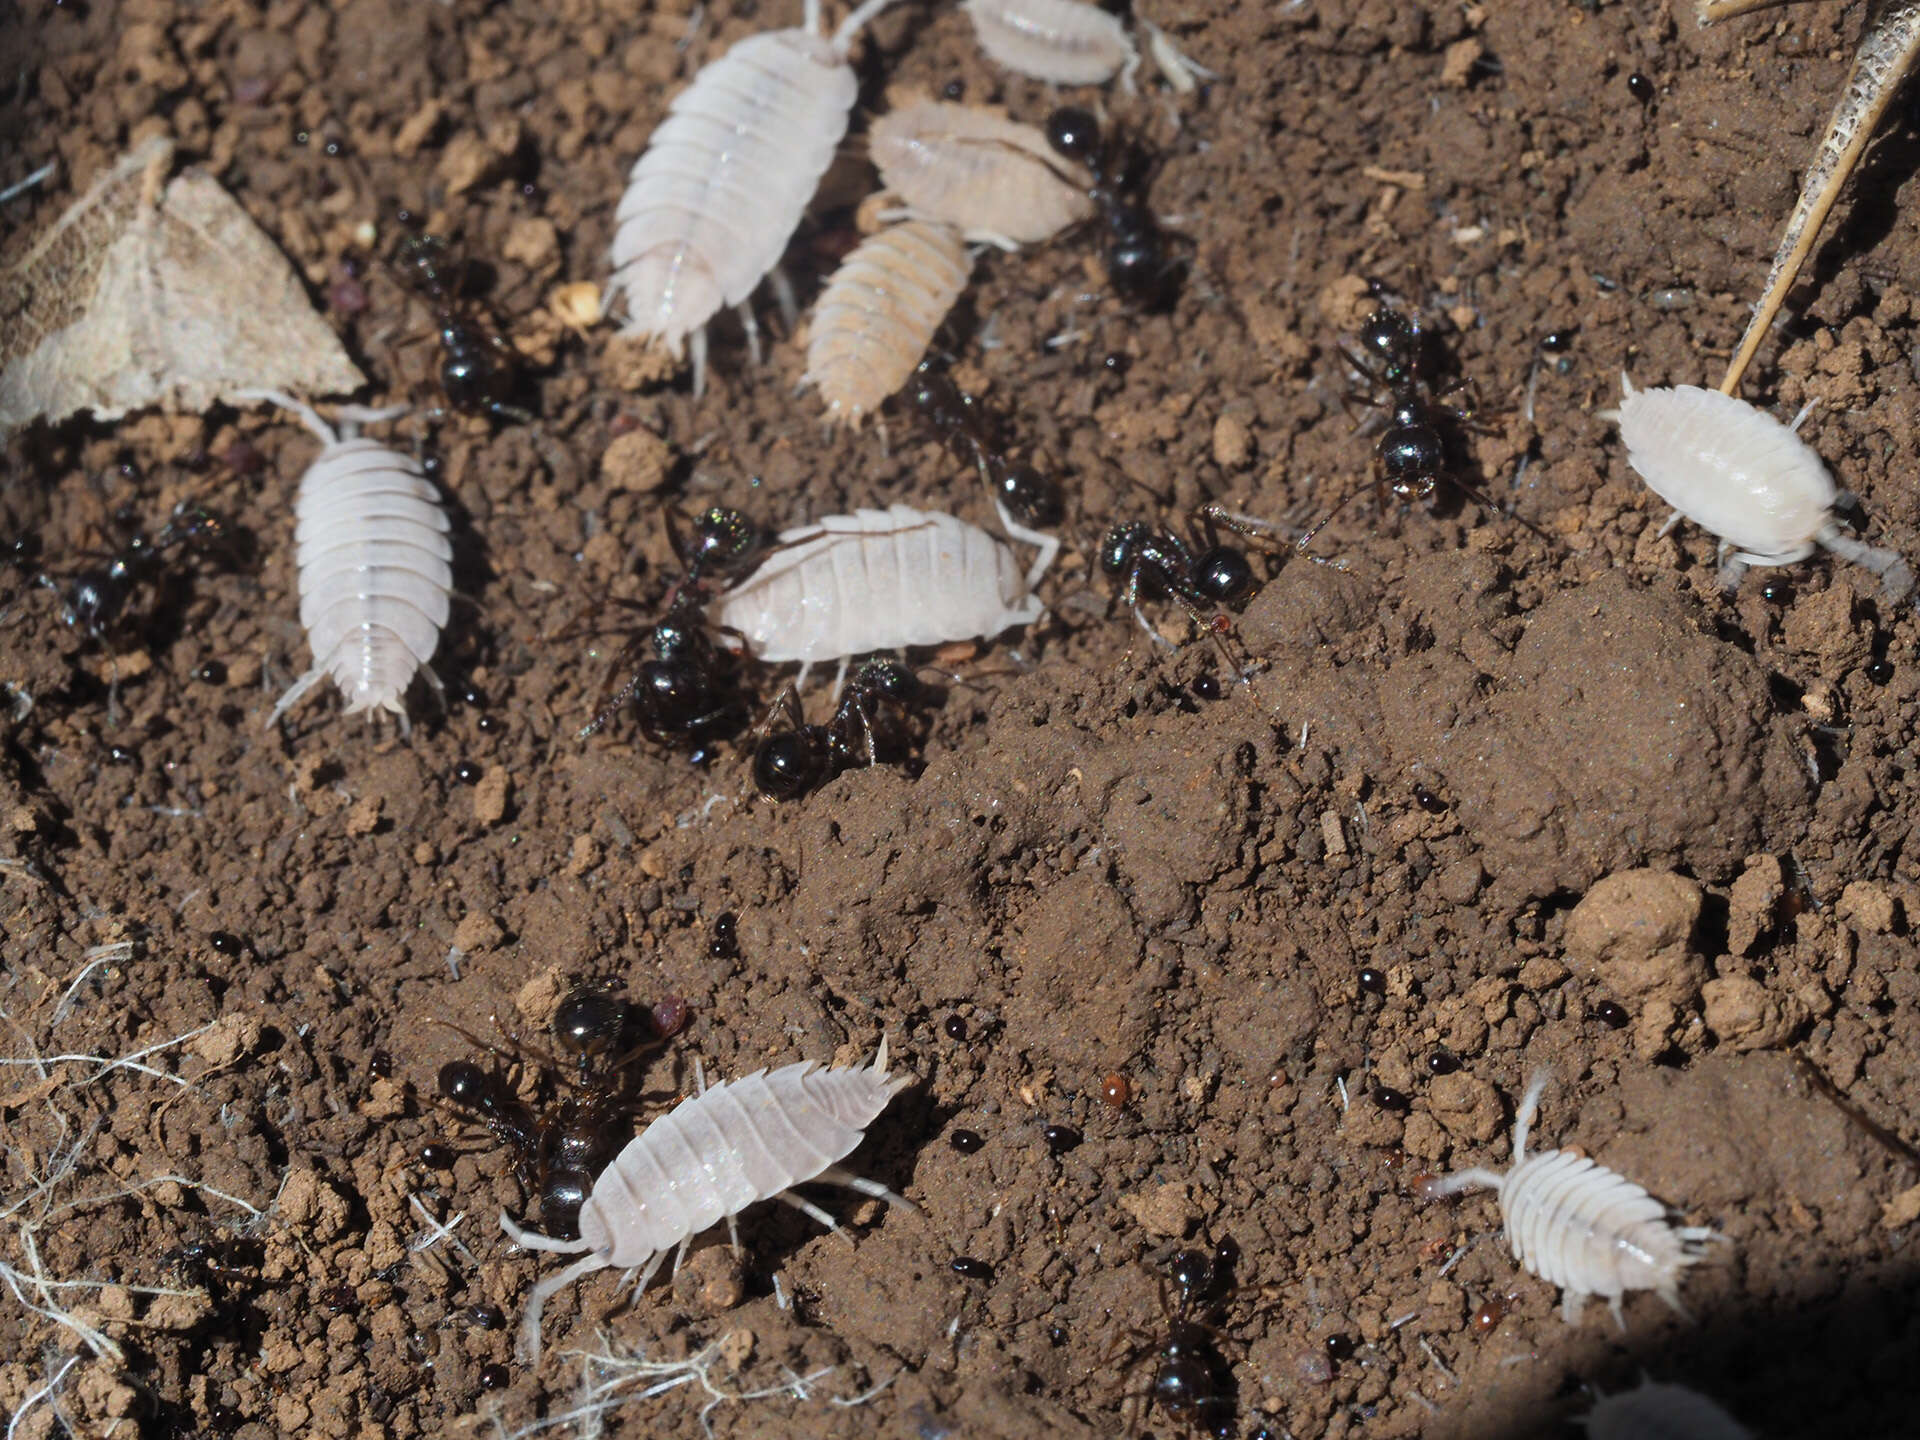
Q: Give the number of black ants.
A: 11